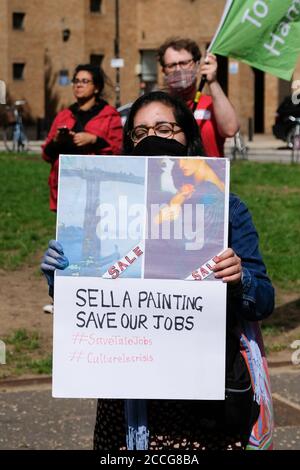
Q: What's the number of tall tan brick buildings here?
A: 1